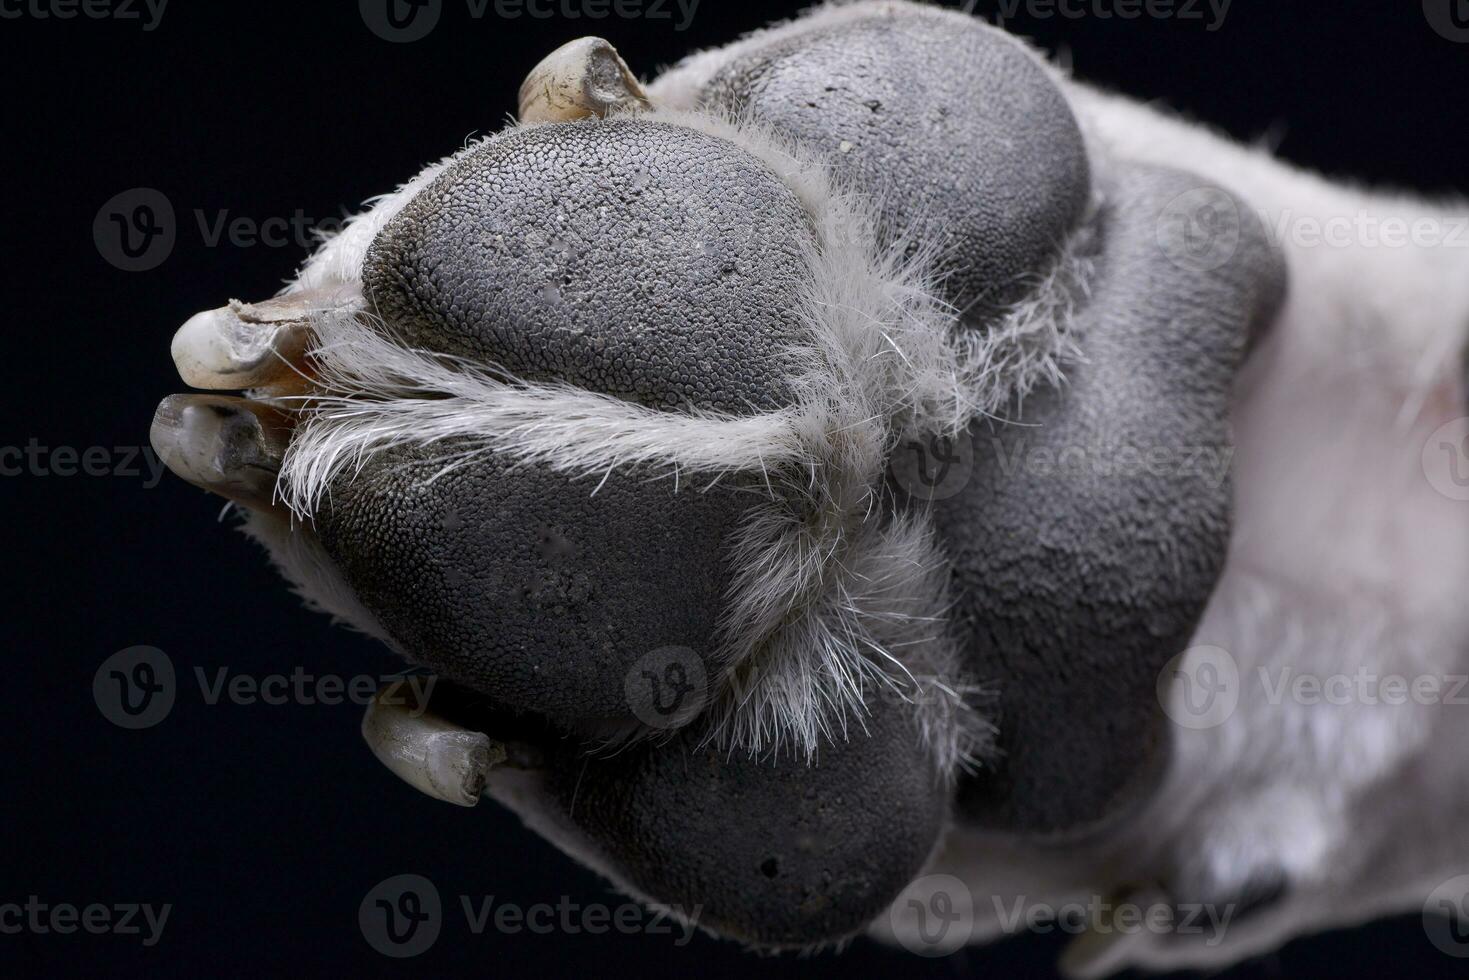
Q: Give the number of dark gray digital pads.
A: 4